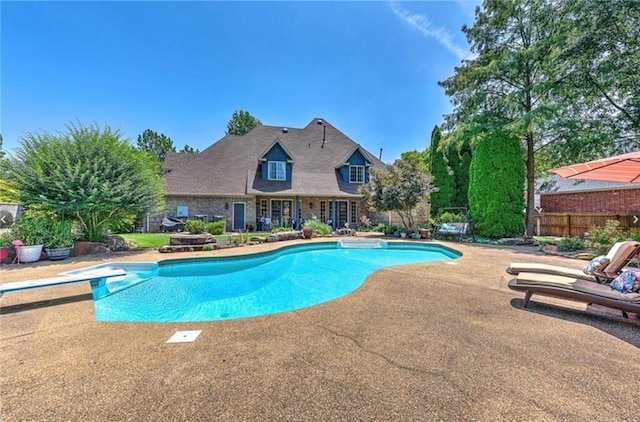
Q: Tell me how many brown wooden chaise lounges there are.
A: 2